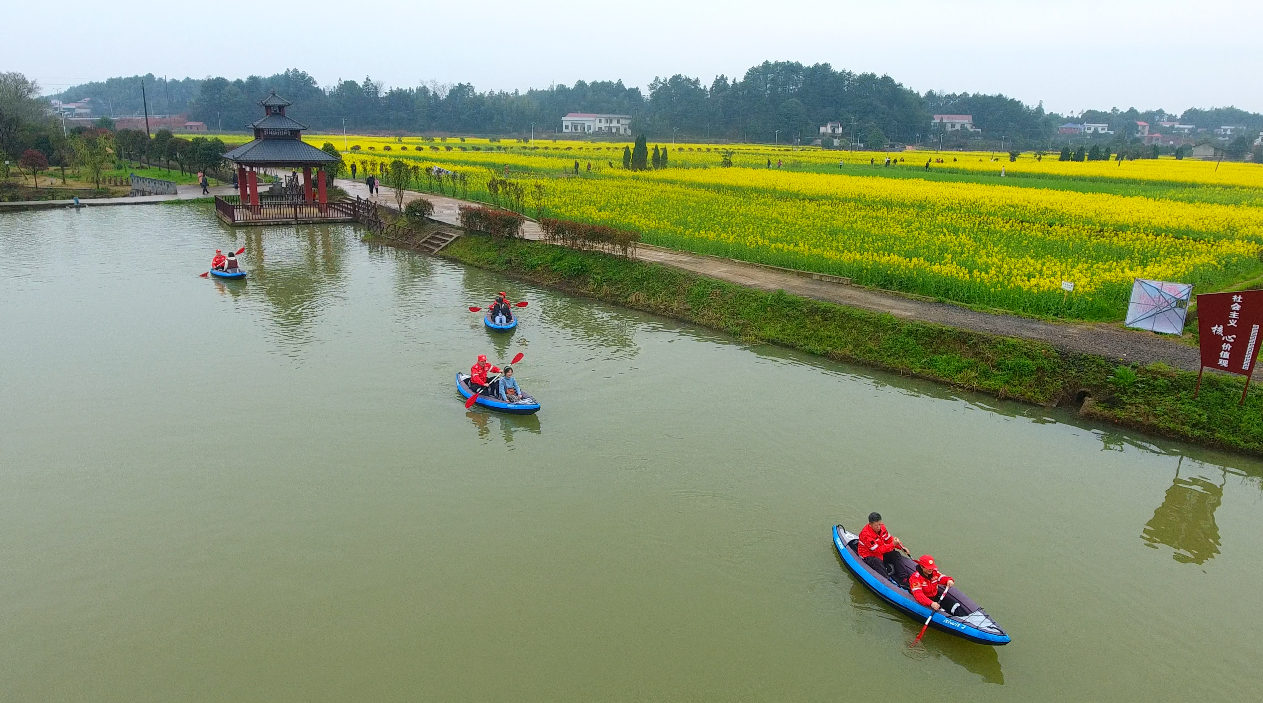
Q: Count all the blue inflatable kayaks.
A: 4